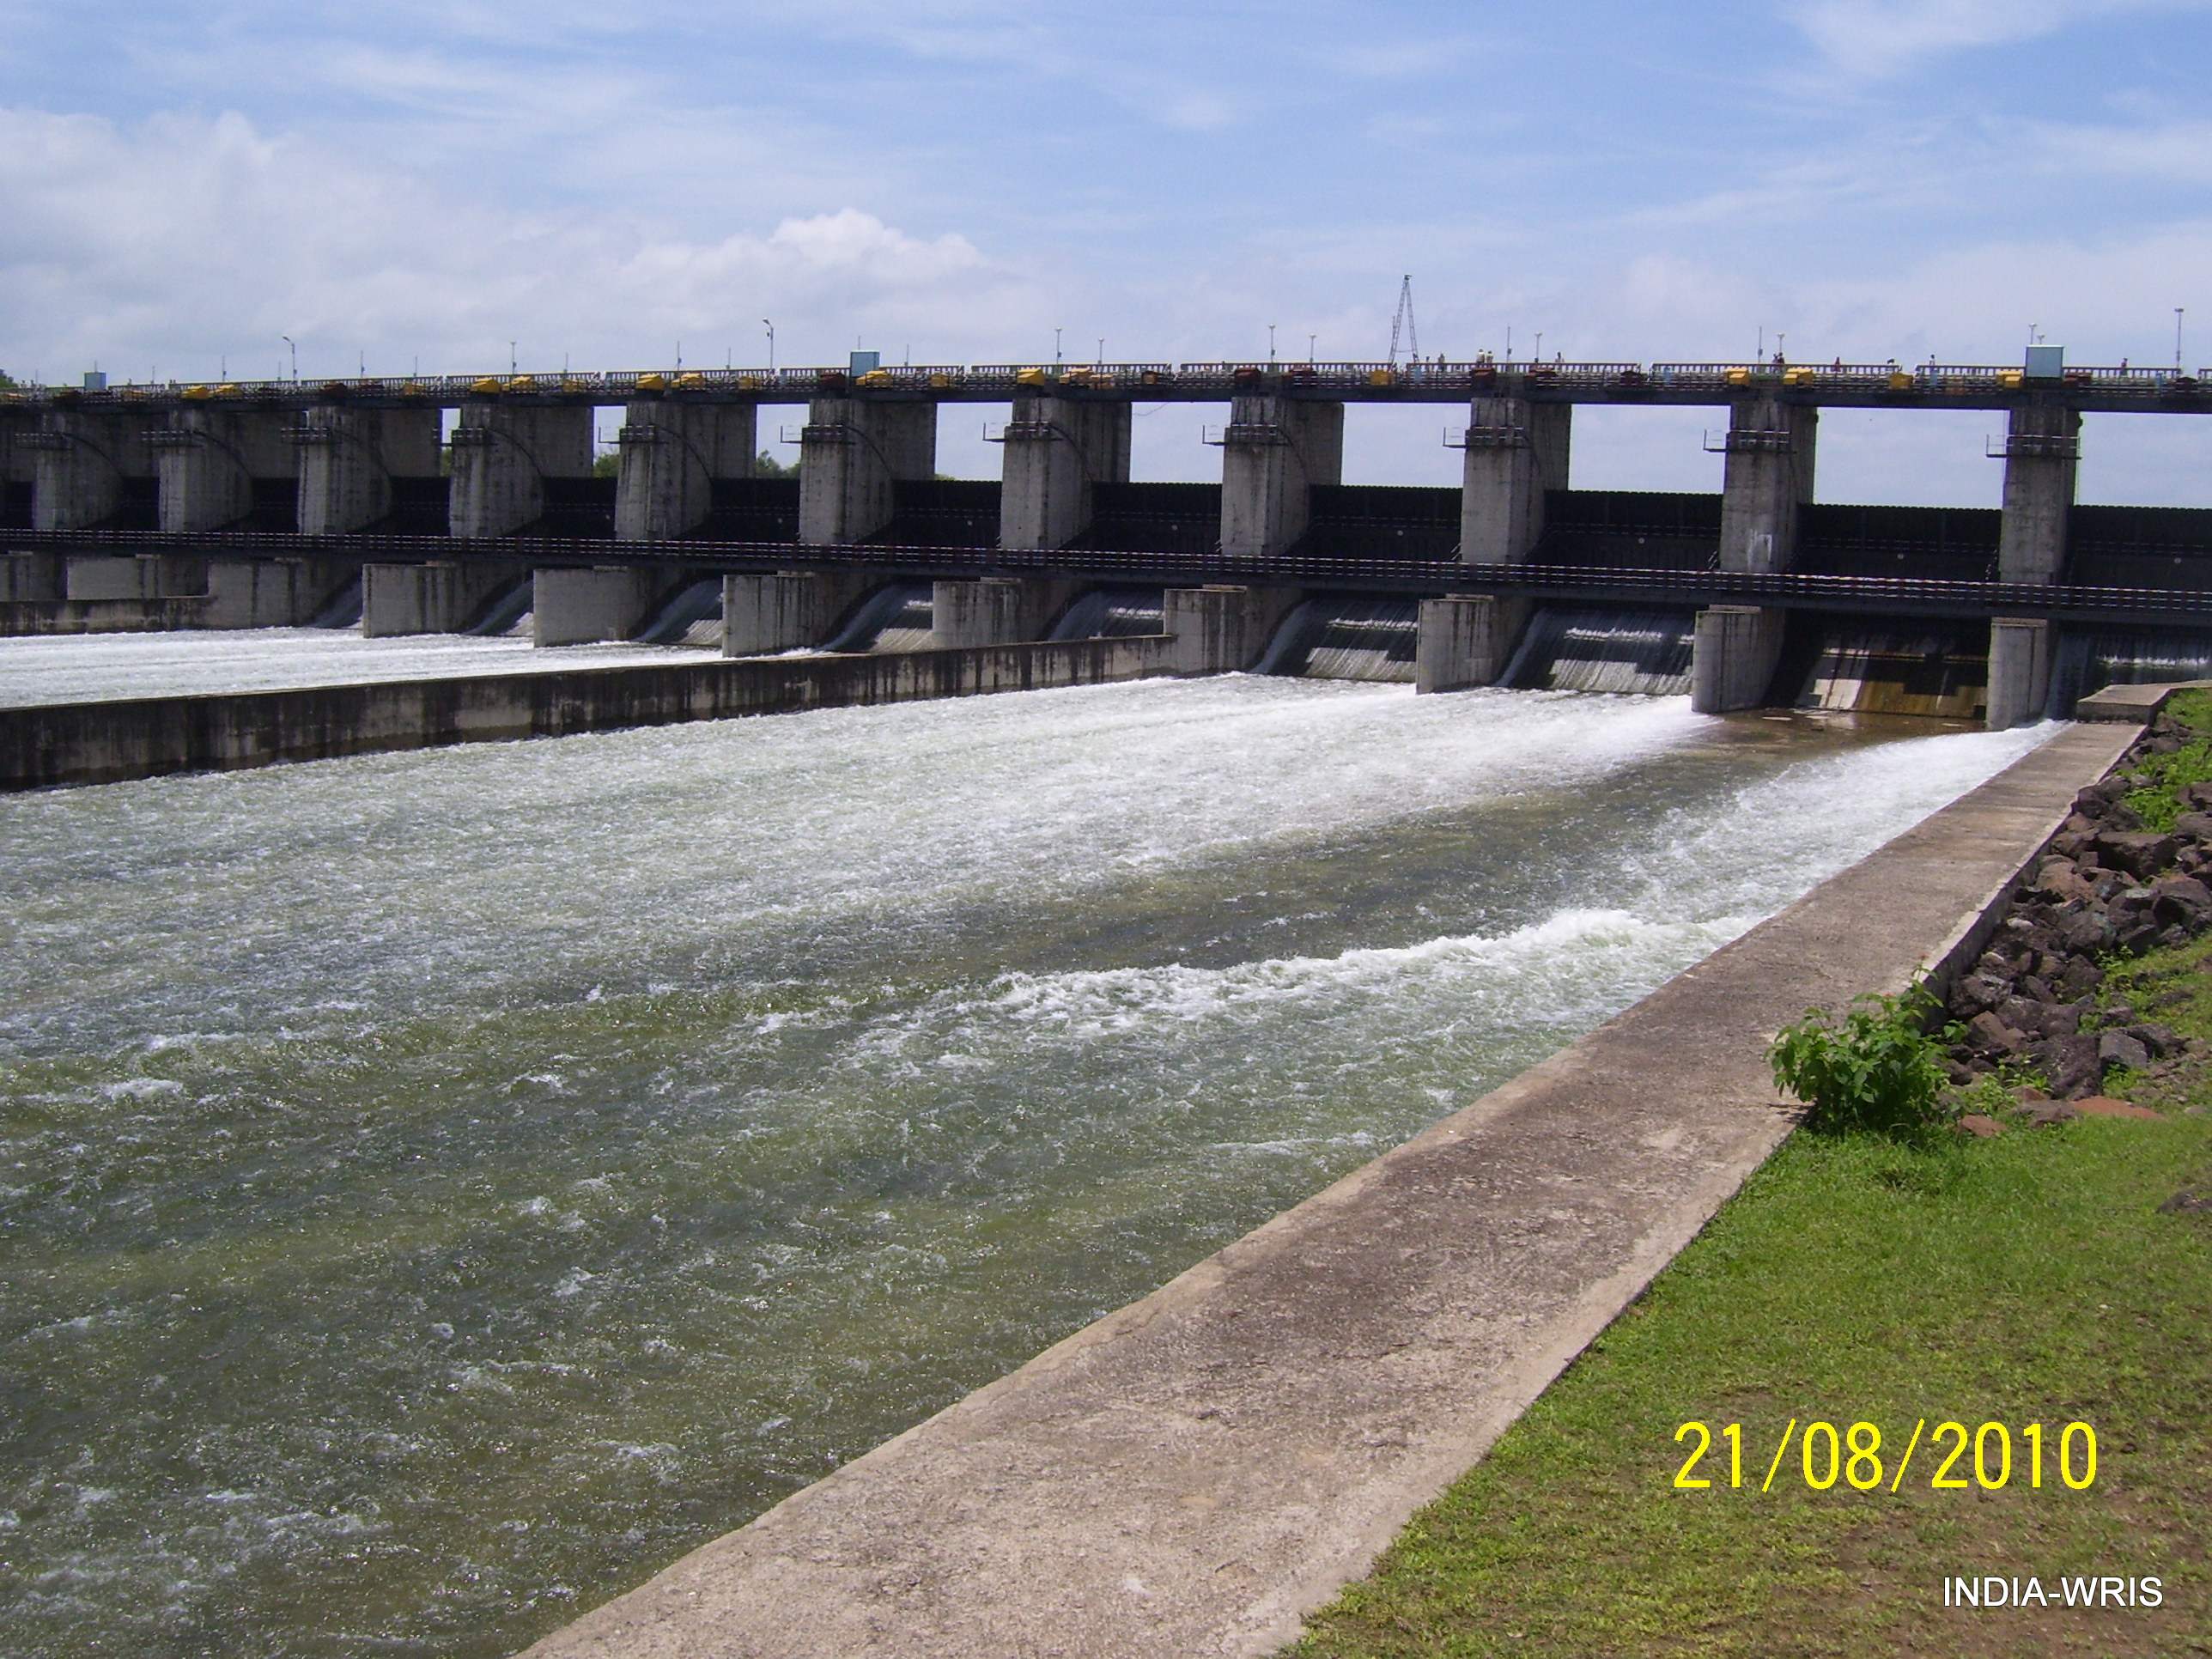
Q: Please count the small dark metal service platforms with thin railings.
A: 11